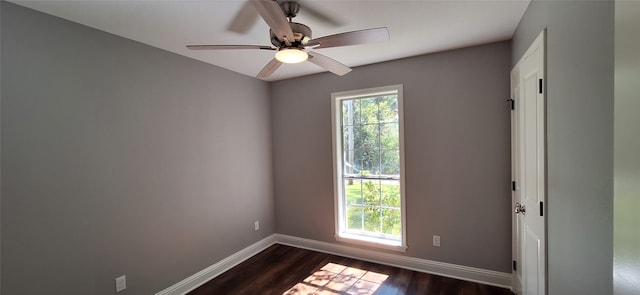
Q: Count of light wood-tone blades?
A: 5